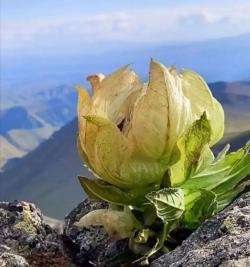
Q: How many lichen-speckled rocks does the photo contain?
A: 3